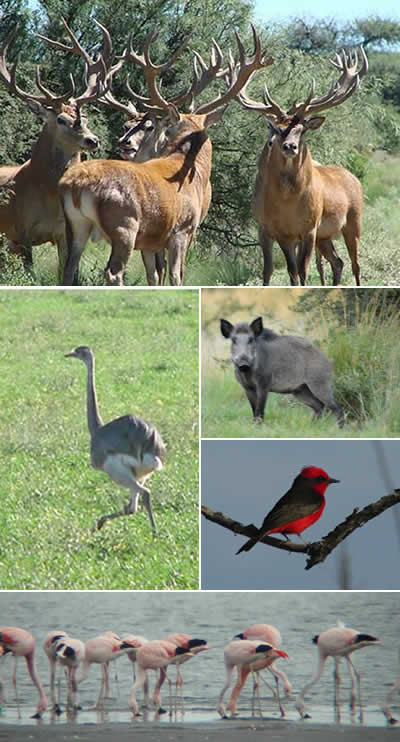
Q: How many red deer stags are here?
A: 4